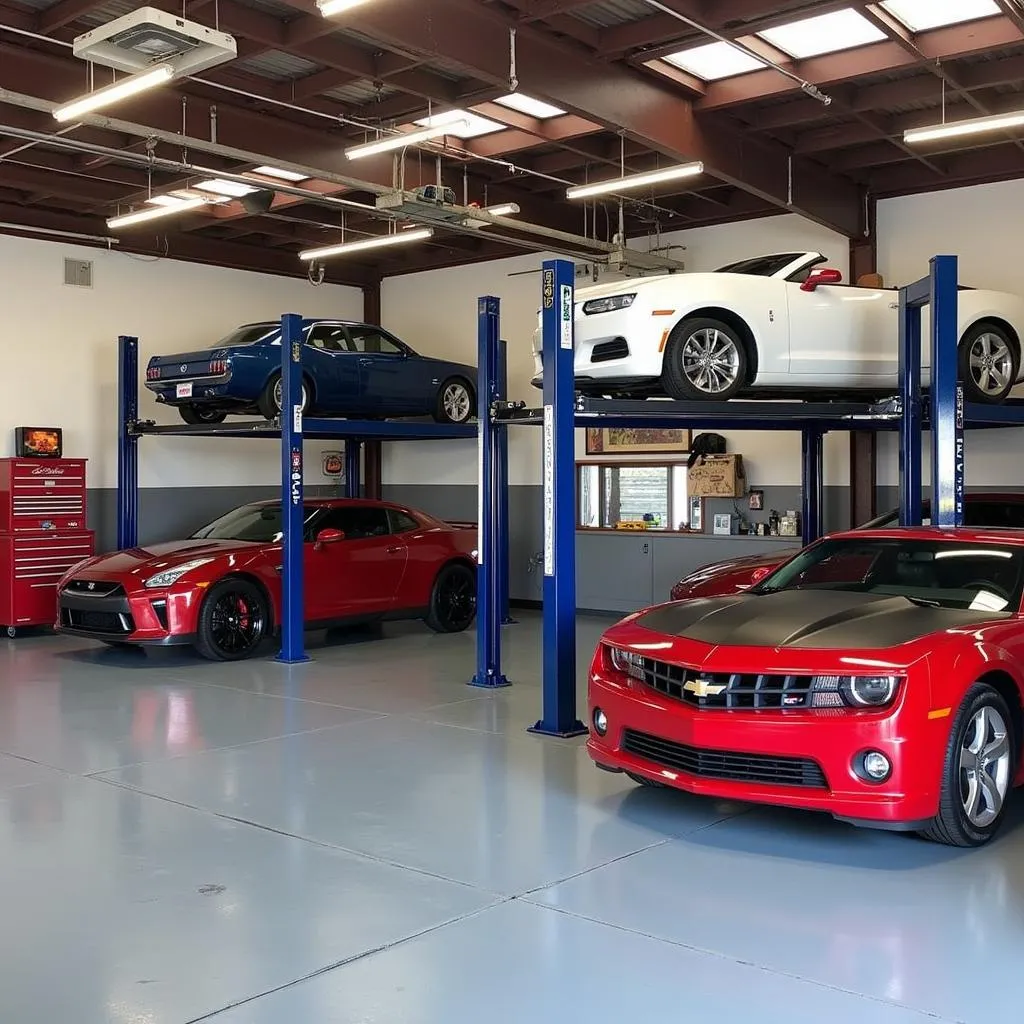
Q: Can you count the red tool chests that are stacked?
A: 2